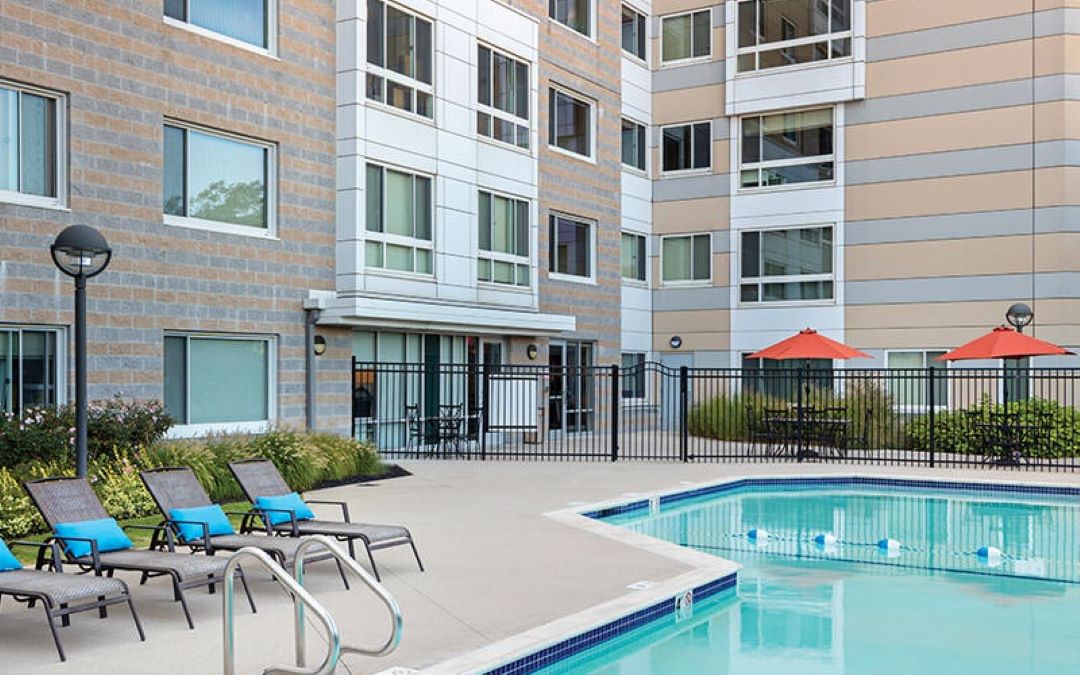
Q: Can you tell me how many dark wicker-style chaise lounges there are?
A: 4